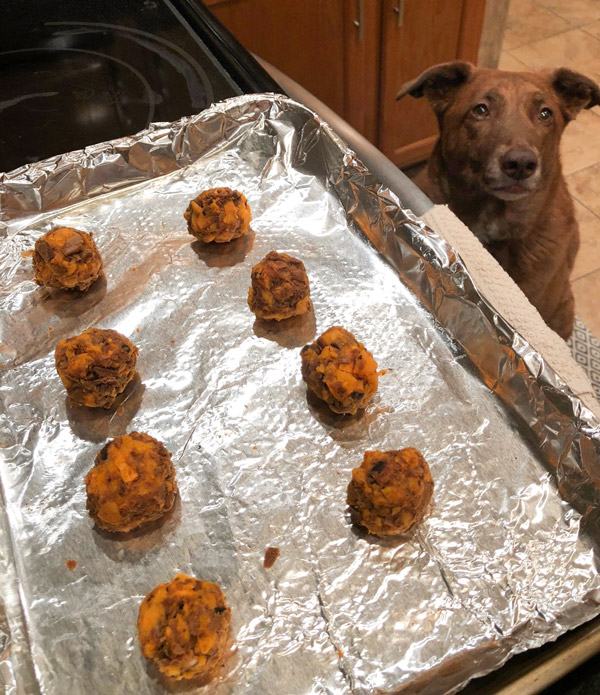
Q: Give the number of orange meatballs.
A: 8